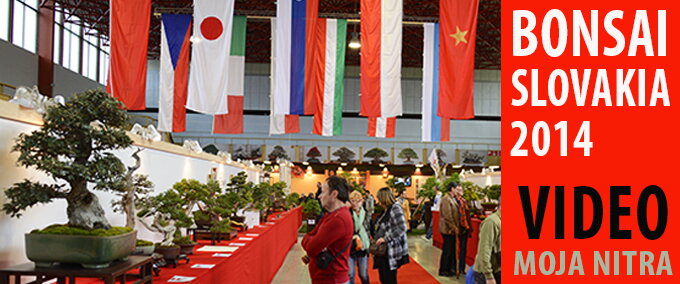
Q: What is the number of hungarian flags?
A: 1